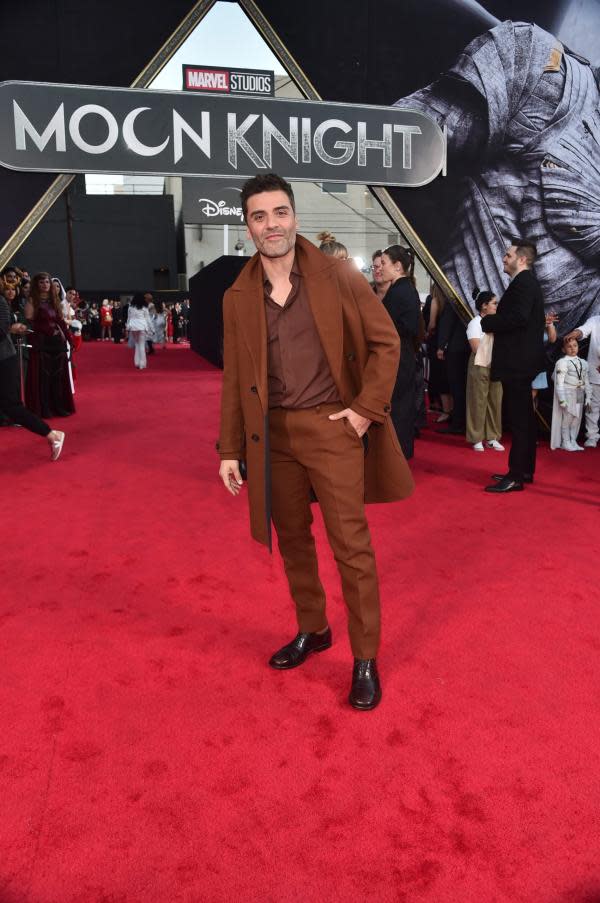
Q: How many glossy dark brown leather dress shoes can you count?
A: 2